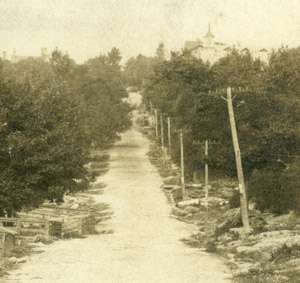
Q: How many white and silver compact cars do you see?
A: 0